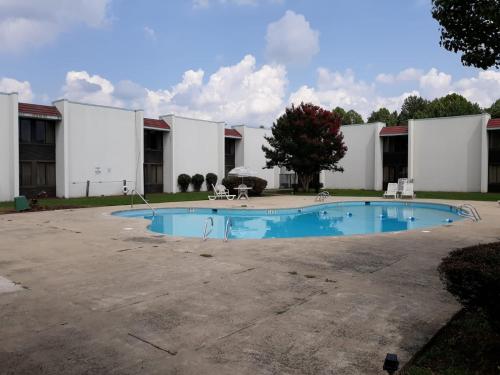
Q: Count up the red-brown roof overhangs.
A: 5